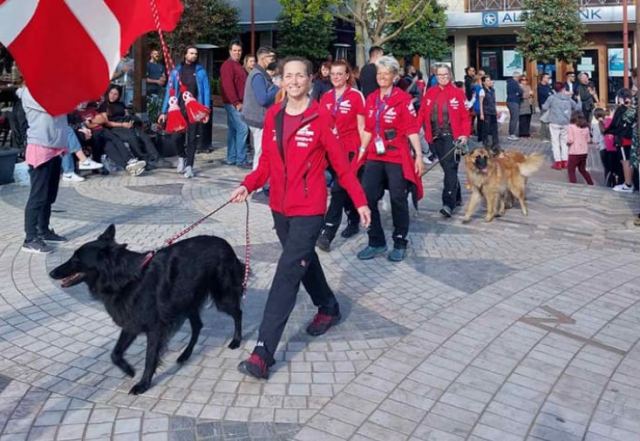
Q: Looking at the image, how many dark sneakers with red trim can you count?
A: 2